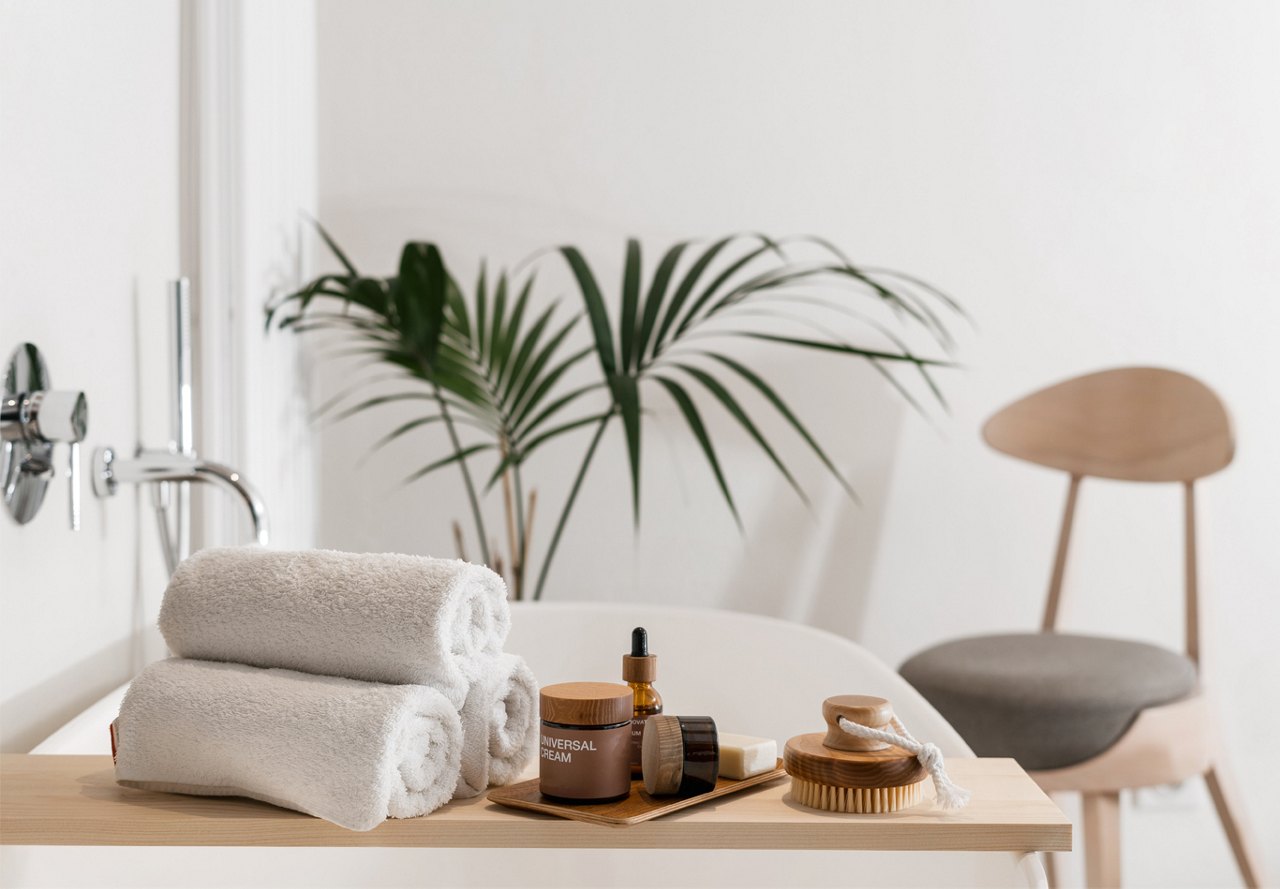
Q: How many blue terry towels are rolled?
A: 0